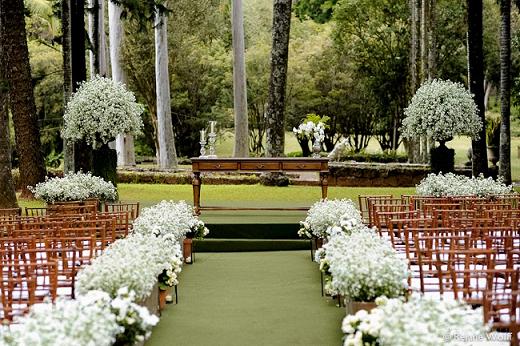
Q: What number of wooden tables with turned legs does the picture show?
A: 1